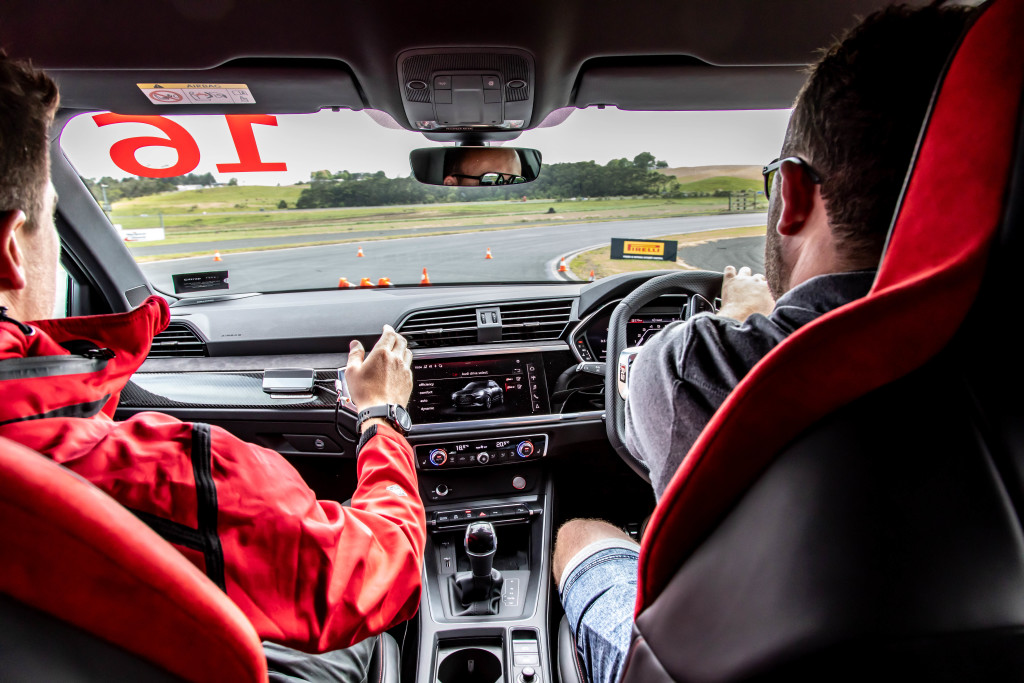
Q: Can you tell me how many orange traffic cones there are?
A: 9